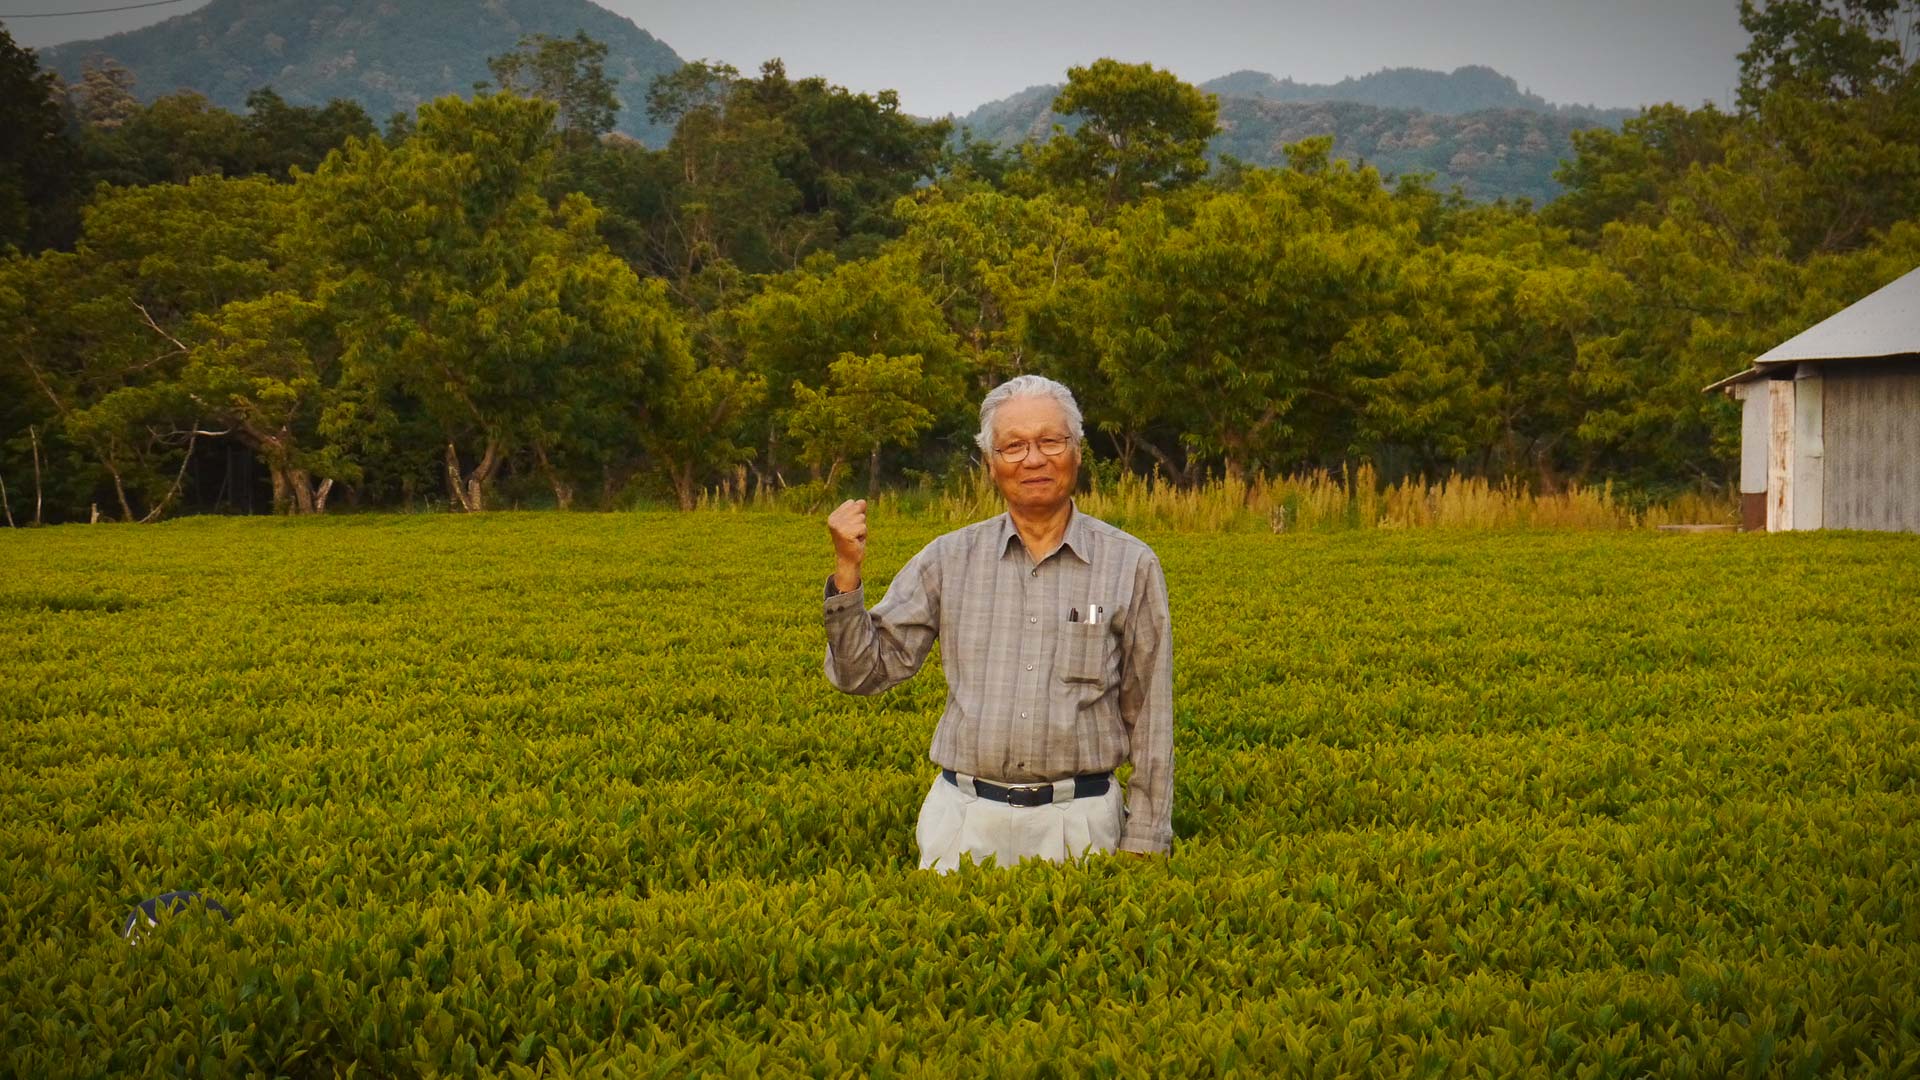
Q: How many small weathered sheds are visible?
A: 1